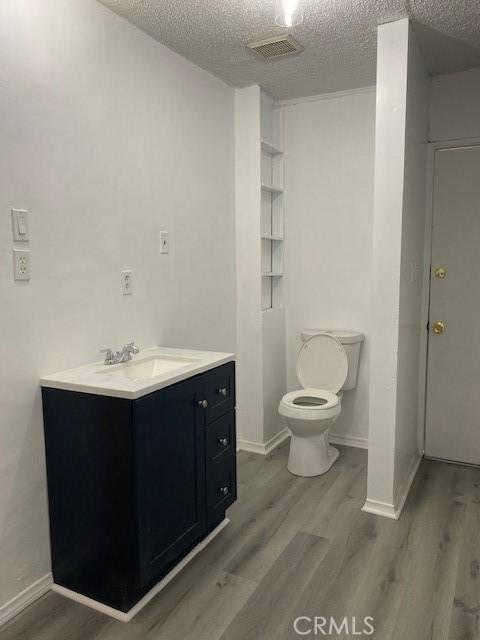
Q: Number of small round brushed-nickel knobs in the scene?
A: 4